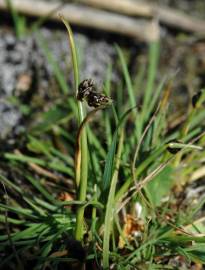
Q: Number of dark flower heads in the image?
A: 2